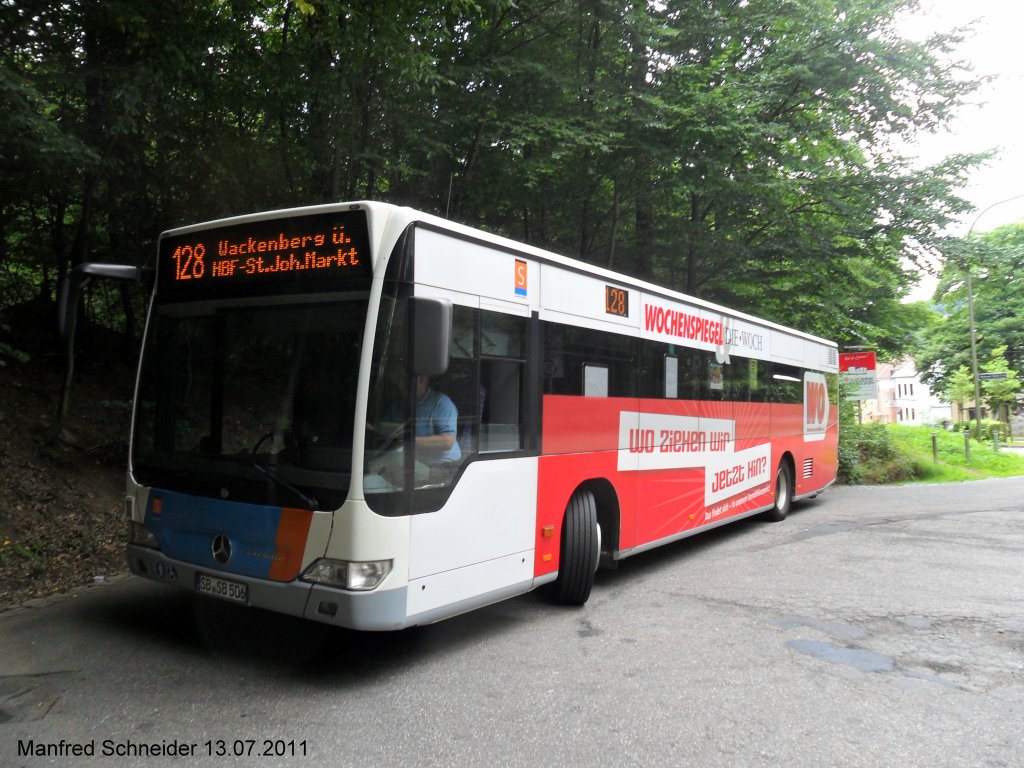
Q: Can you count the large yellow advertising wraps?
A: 0